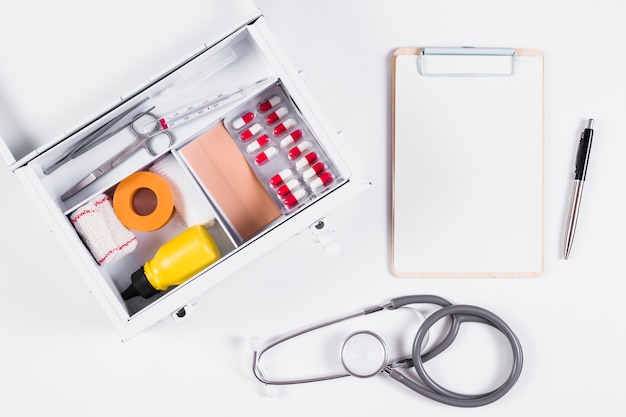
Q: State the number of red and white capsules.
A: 15